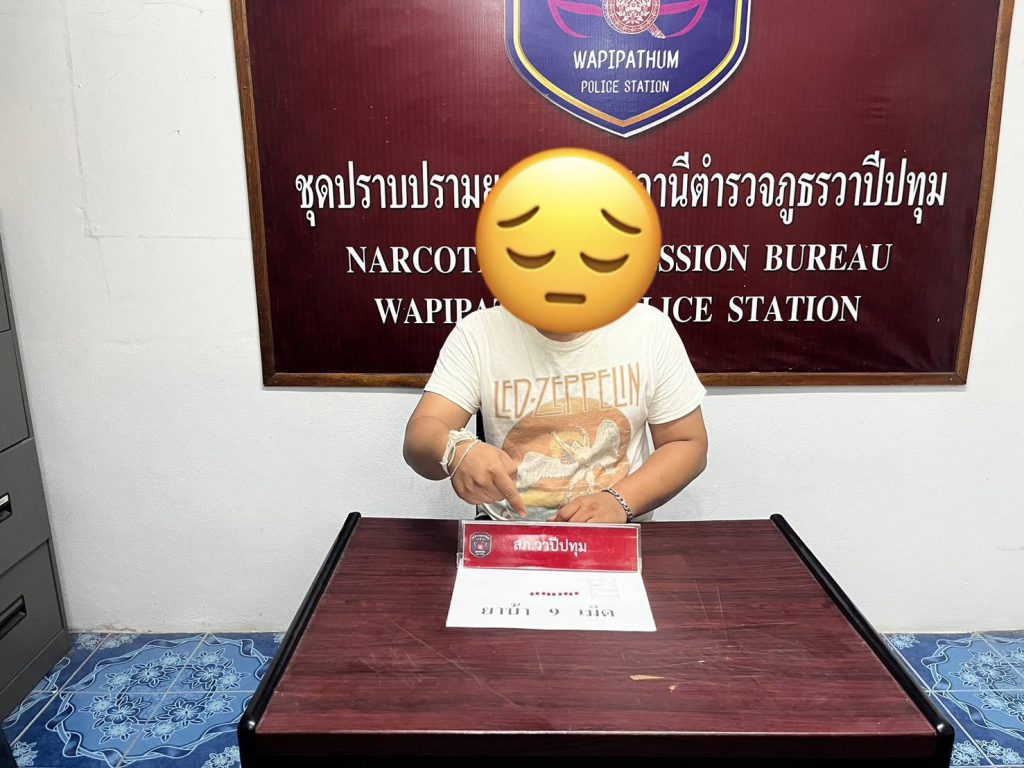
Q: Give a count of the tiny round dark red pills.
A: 9